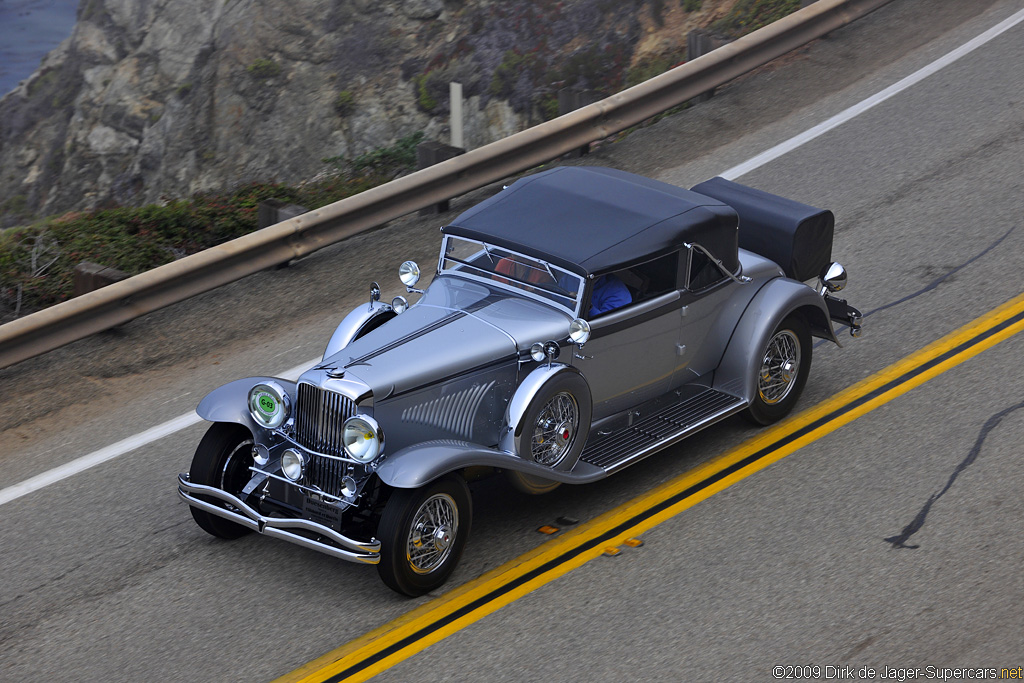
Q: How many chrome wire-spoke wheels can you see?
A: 3